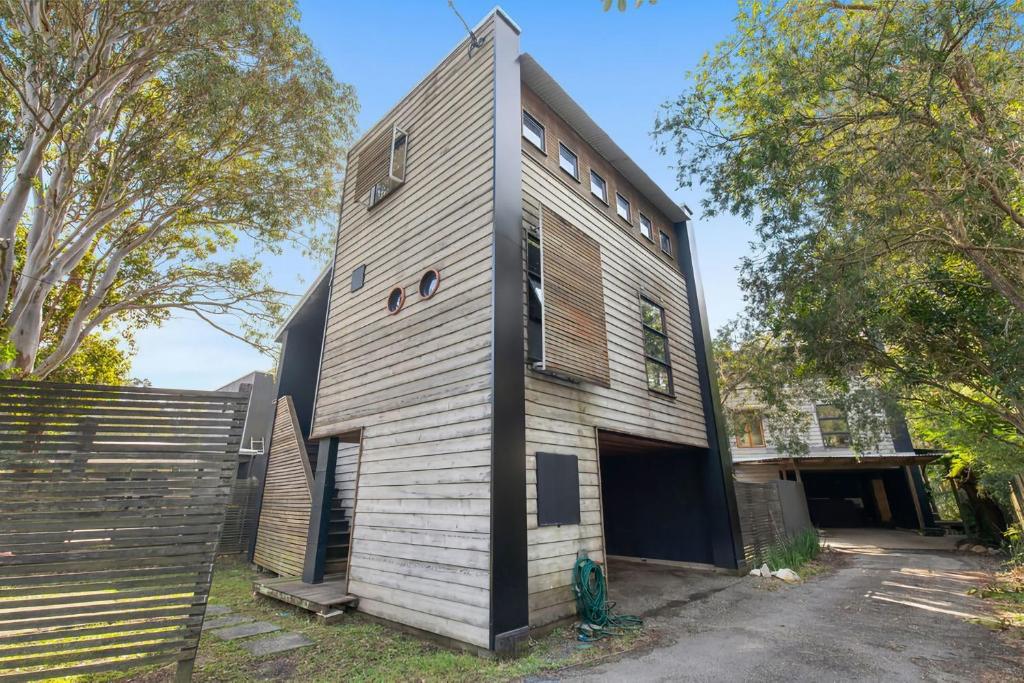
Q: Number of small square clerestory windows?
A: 6